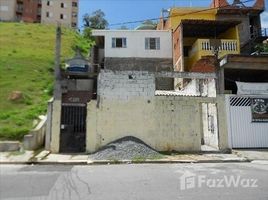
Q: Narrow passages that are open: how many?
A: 1